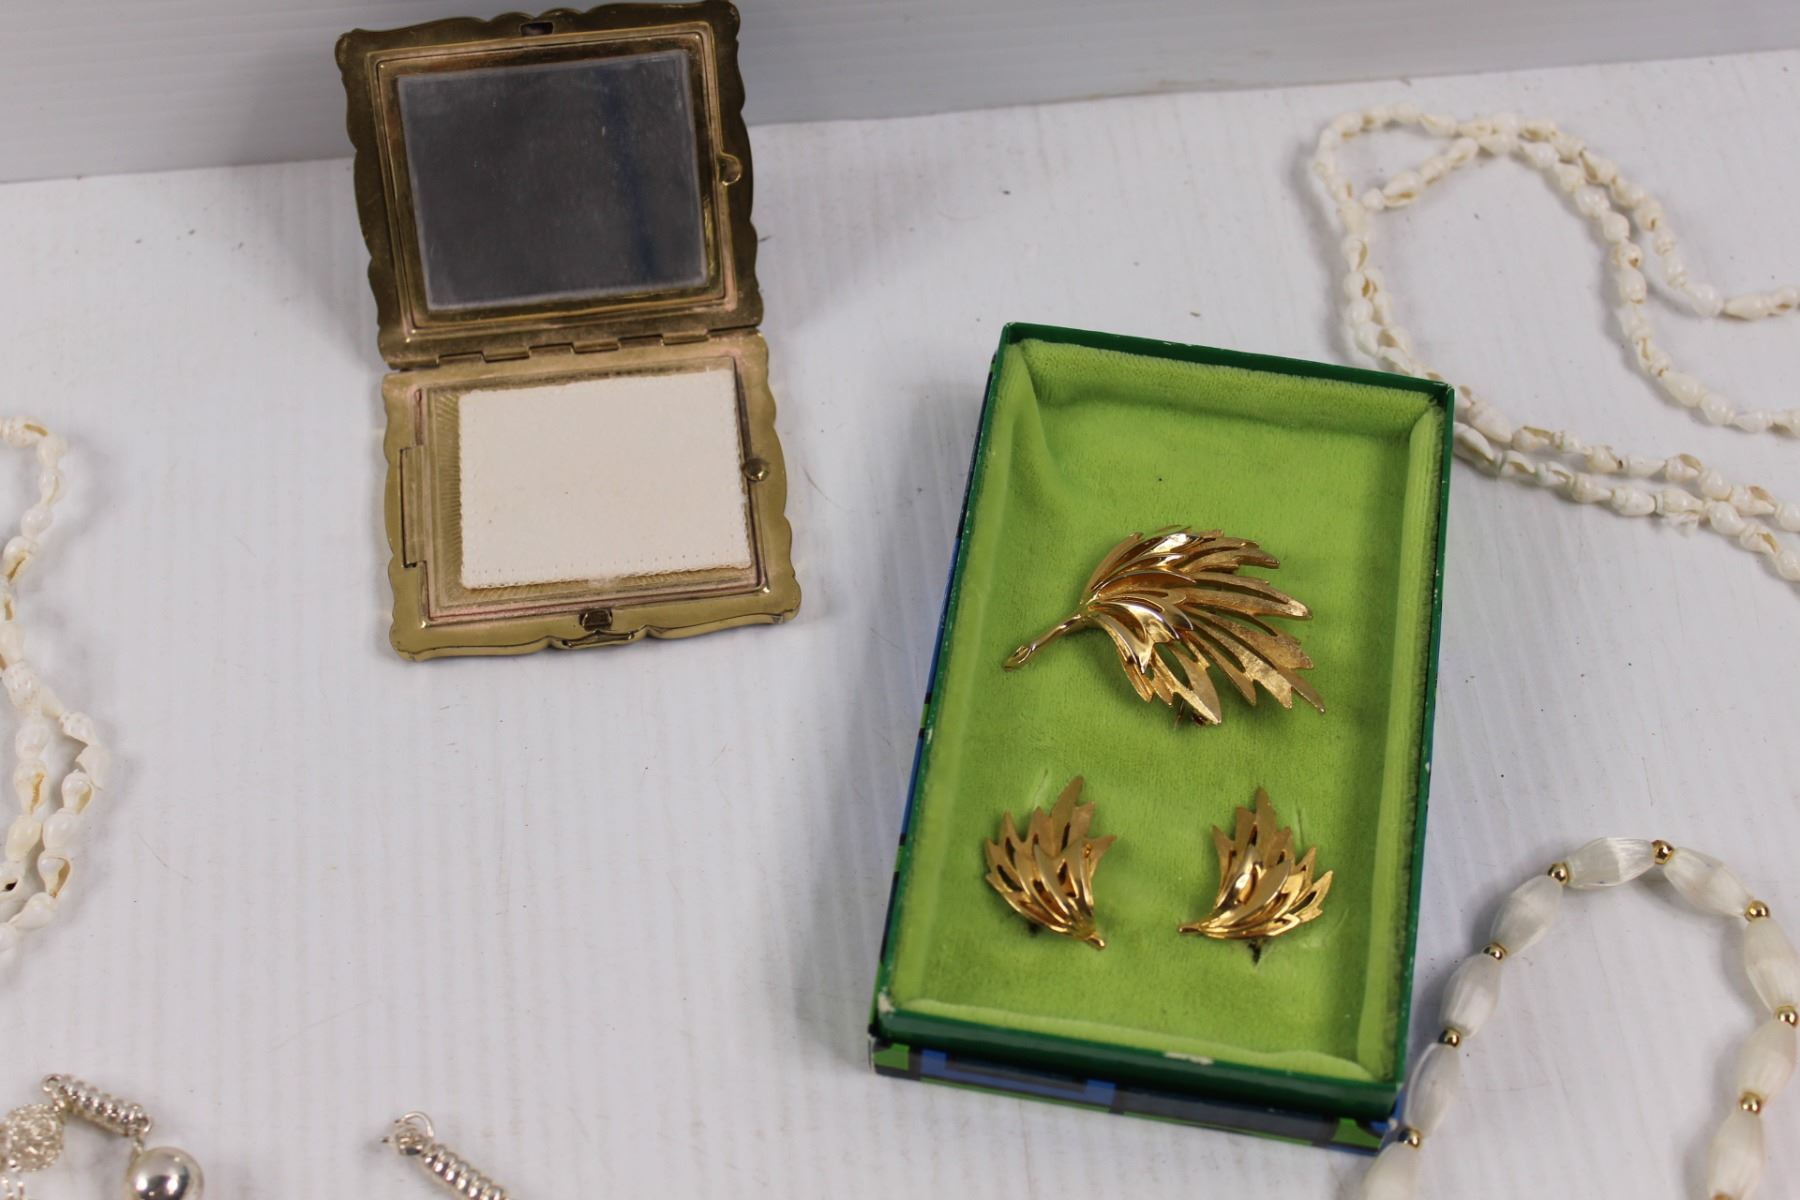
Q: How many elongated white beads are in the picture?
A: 9